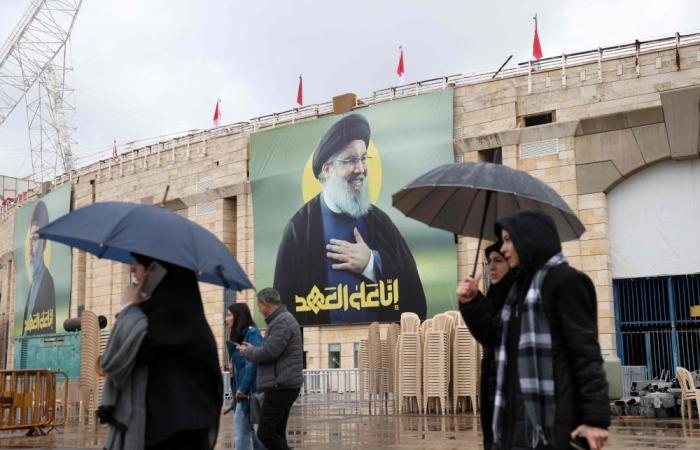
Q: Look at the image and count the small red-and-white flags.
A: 5